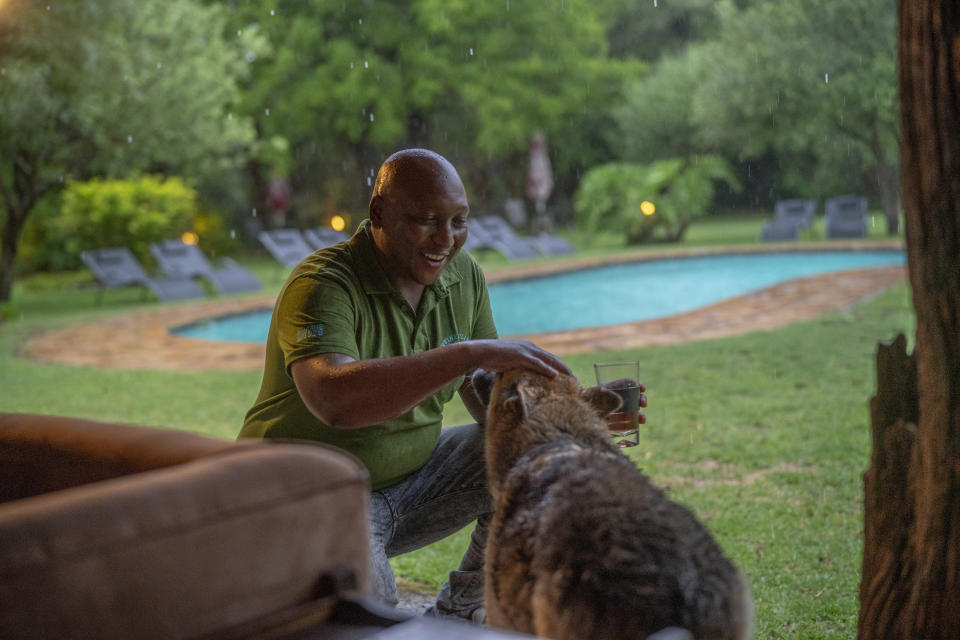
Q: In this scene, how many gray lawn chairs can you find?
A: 8